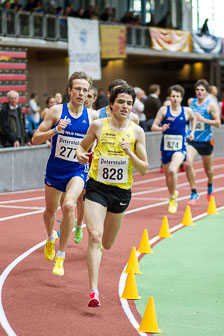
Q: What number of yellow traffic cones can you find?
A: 7